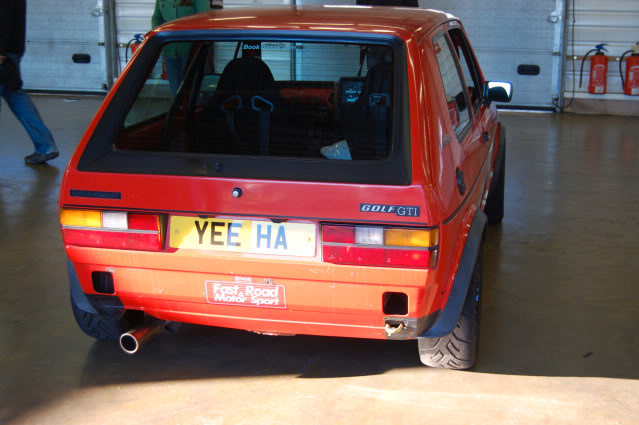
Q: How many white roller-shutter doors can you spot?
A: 2